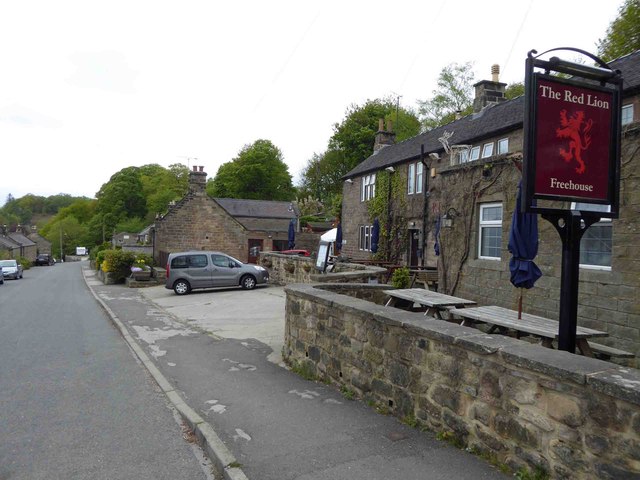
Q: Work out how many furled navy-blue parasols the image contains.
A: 5